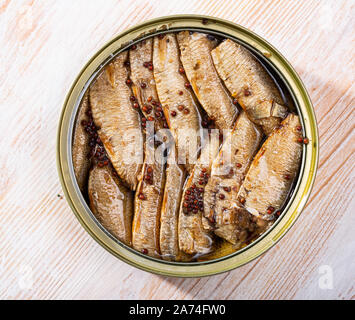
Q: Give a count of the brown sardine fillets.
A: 12